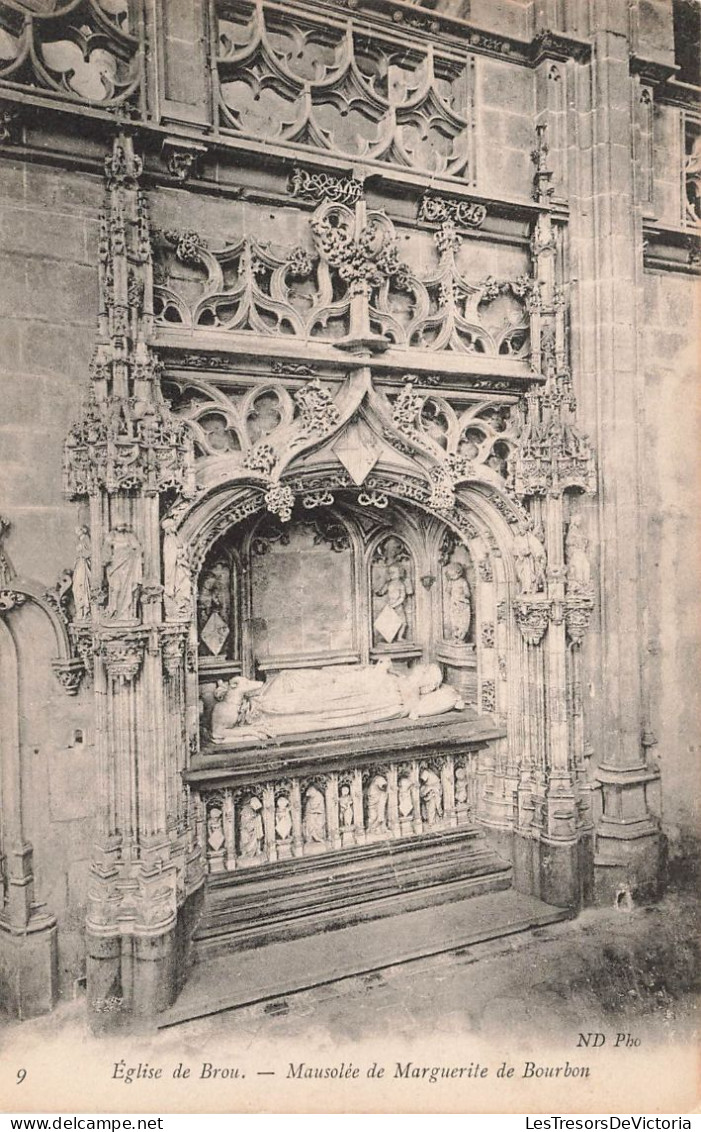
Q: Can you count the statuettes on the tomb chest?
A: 9